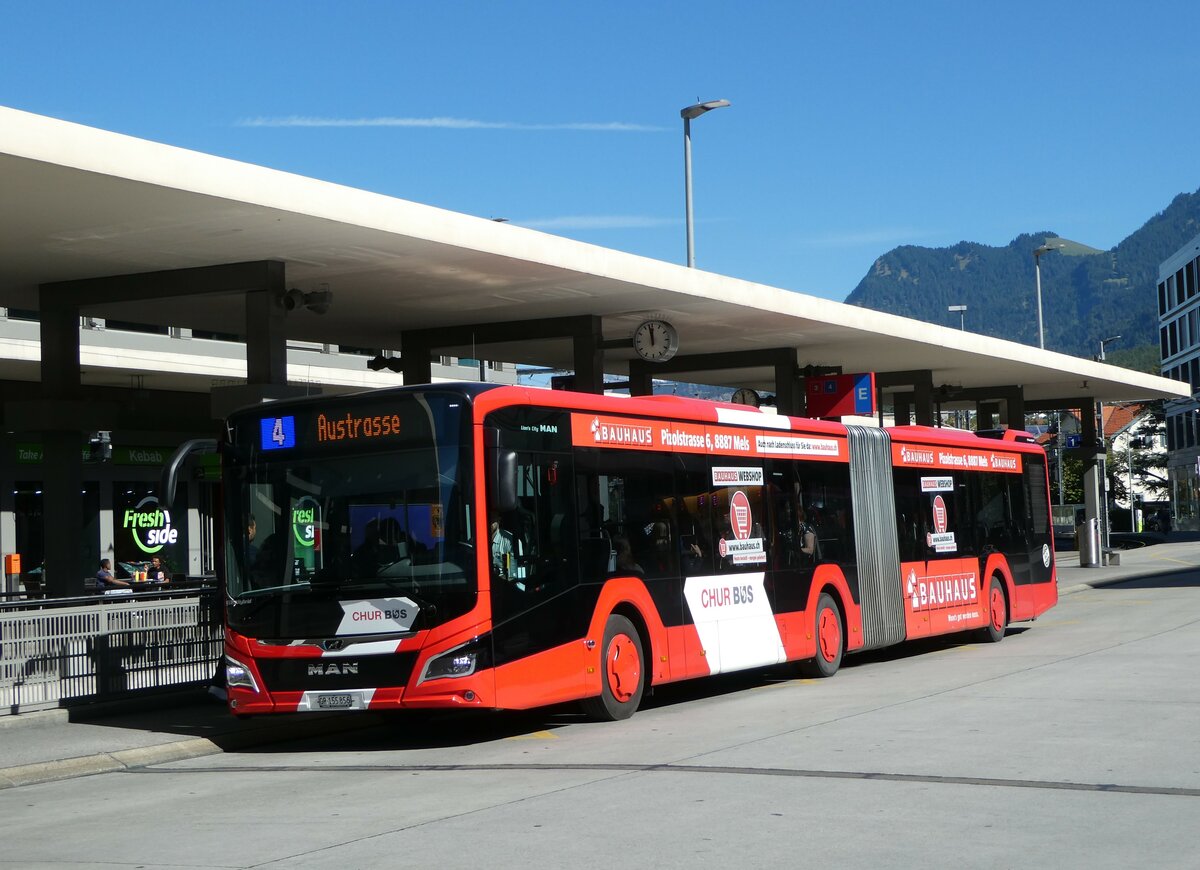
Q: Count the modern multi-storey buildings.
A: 1